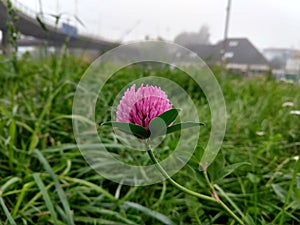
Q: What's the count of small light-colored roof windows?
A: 2